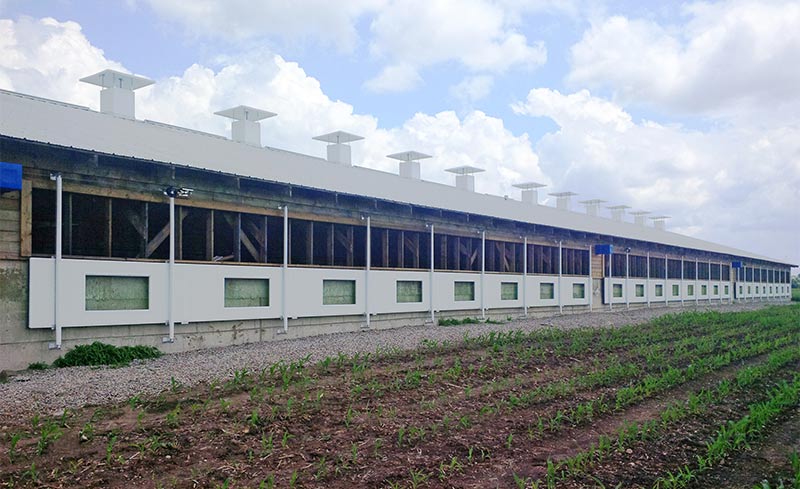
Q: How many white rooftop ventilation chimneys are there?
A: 11